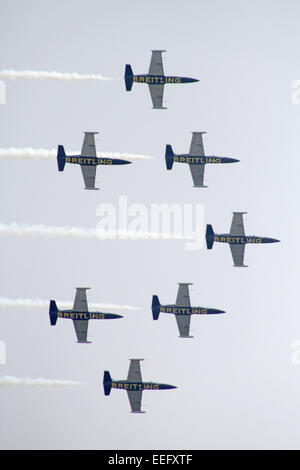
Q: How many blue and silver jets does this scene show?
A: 7